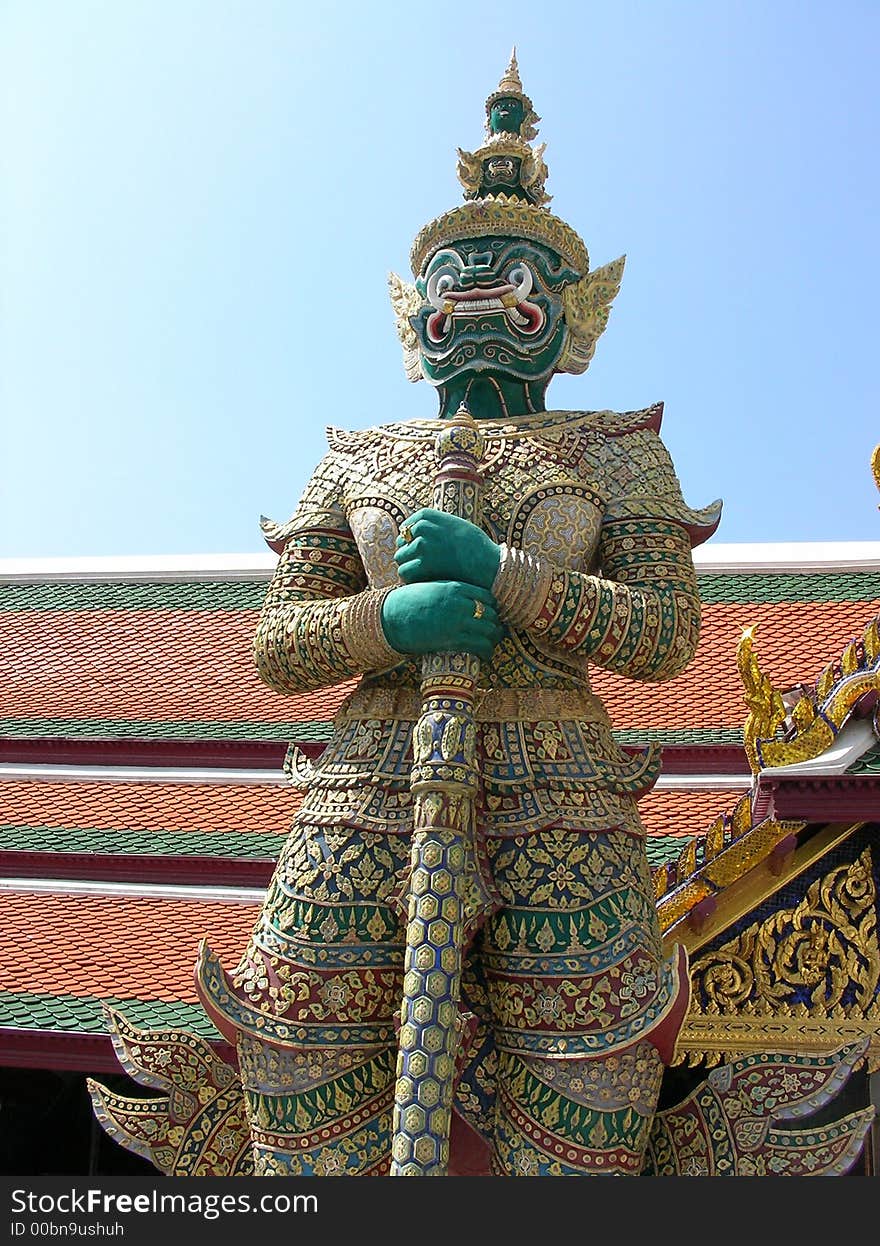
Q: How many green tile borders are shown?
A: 4